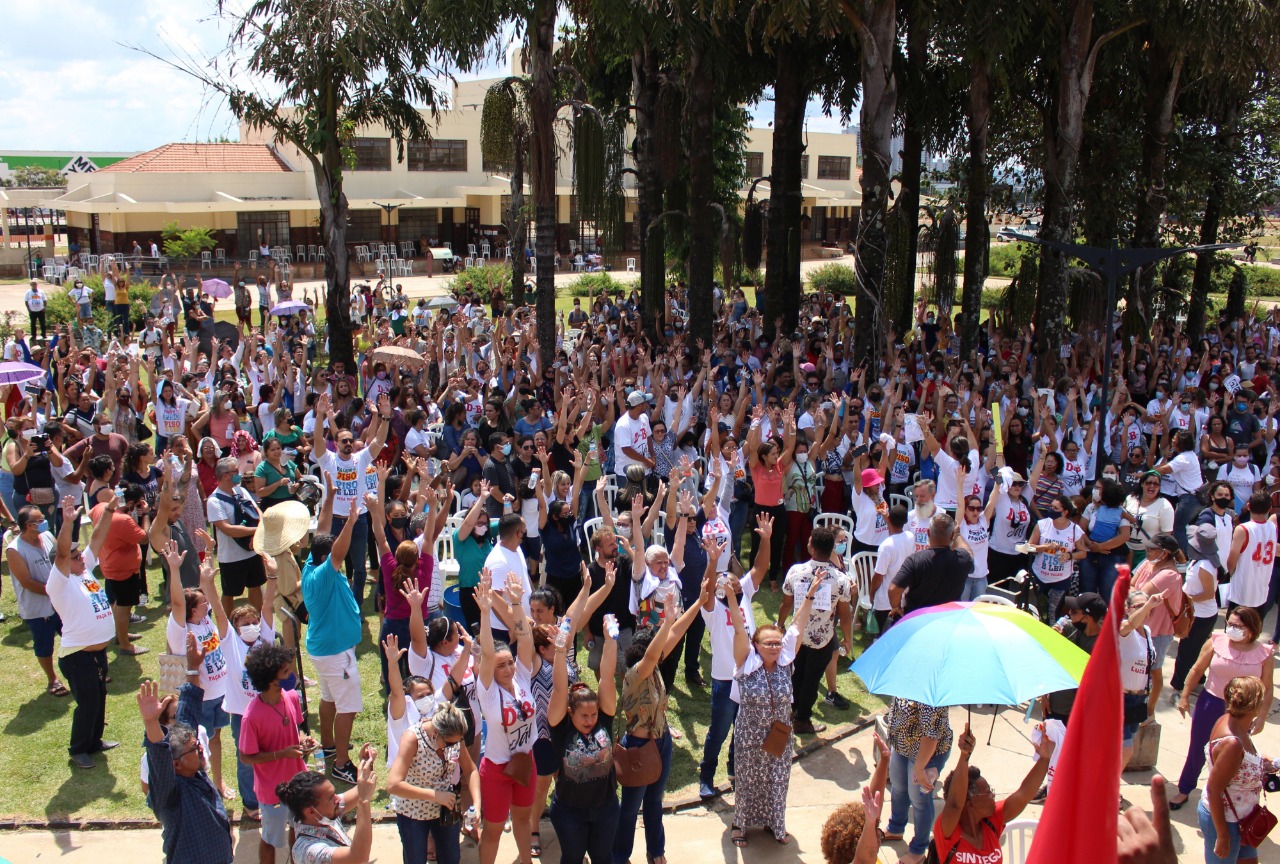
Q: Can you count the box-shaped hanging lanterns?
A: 0